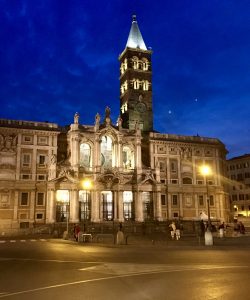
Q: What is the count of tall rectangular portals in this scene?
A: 5